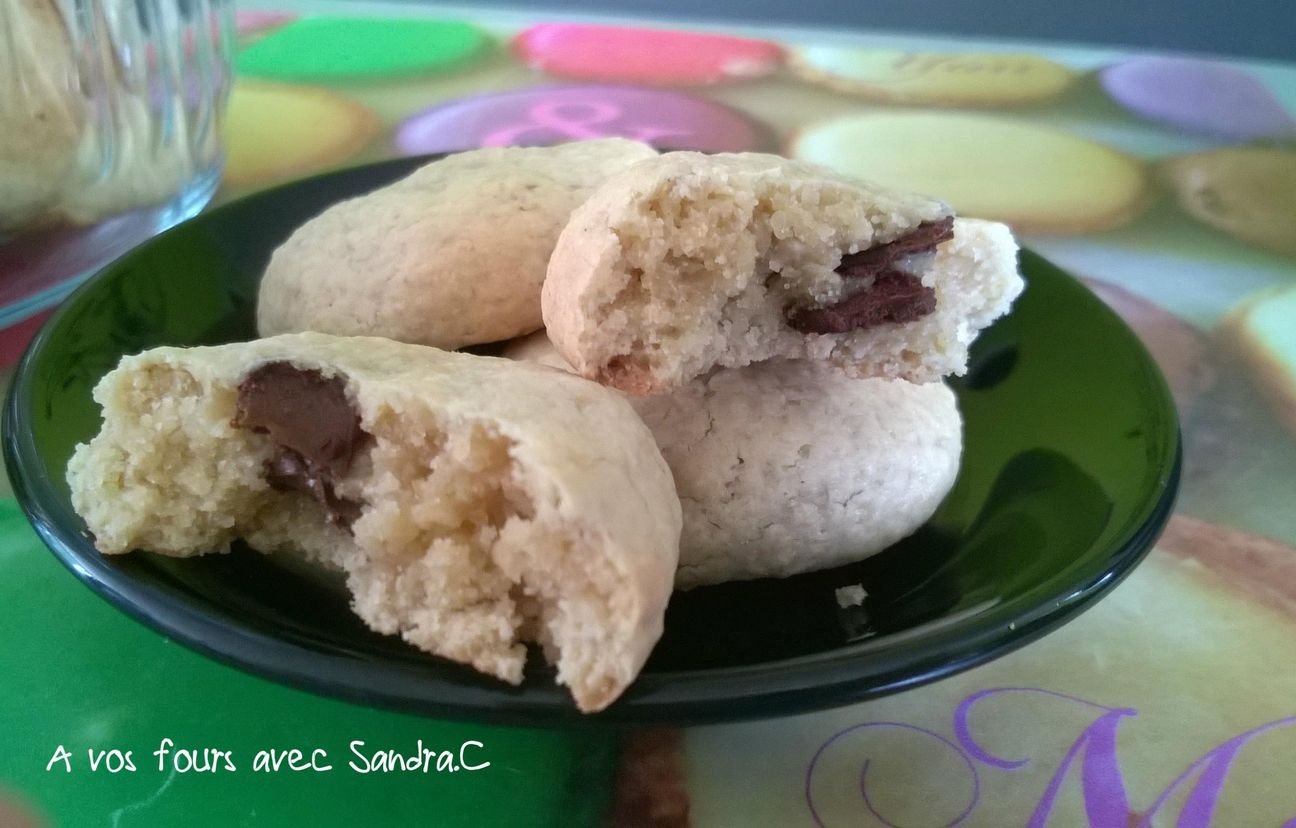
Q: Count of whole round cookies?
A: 2